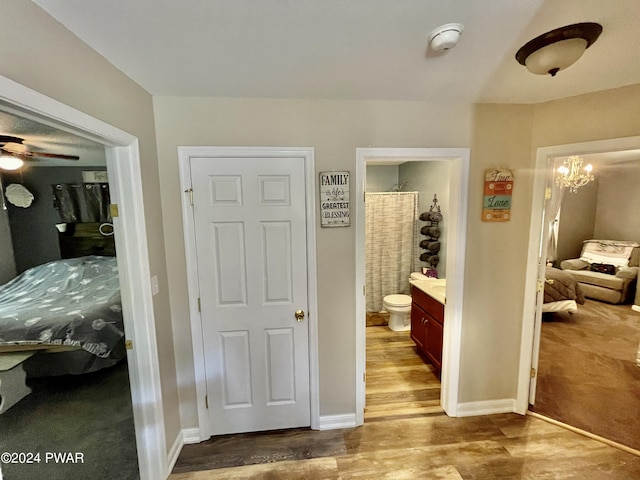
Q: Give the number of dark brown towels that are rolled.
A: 4